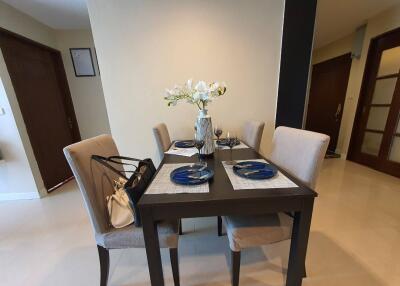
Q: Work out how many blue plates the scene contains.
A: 4